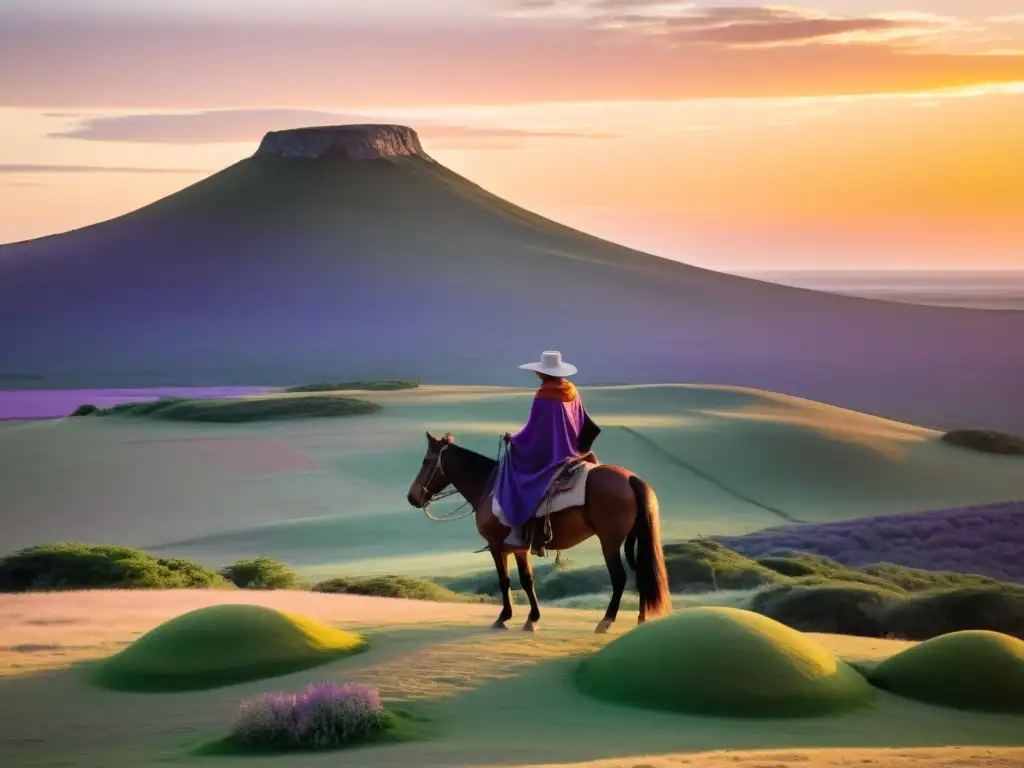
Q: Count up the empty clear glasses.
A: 0